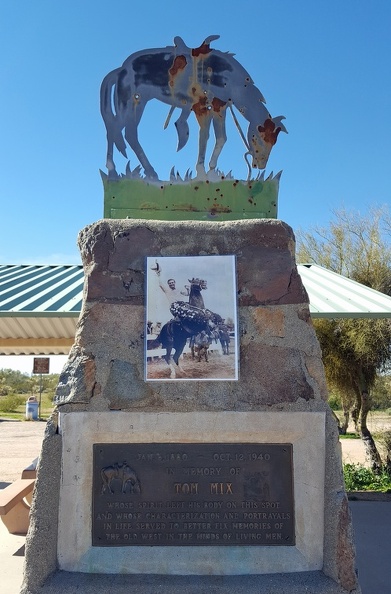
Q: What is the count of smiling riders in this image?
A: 1